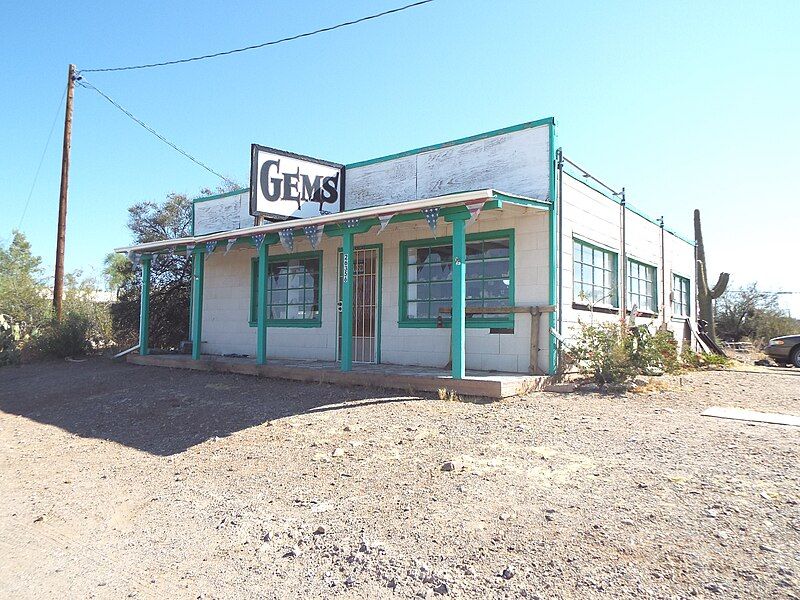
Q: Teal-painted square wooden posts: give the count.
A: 5